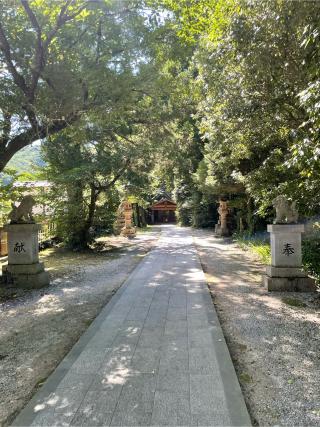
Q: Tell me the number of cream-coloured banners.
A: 0